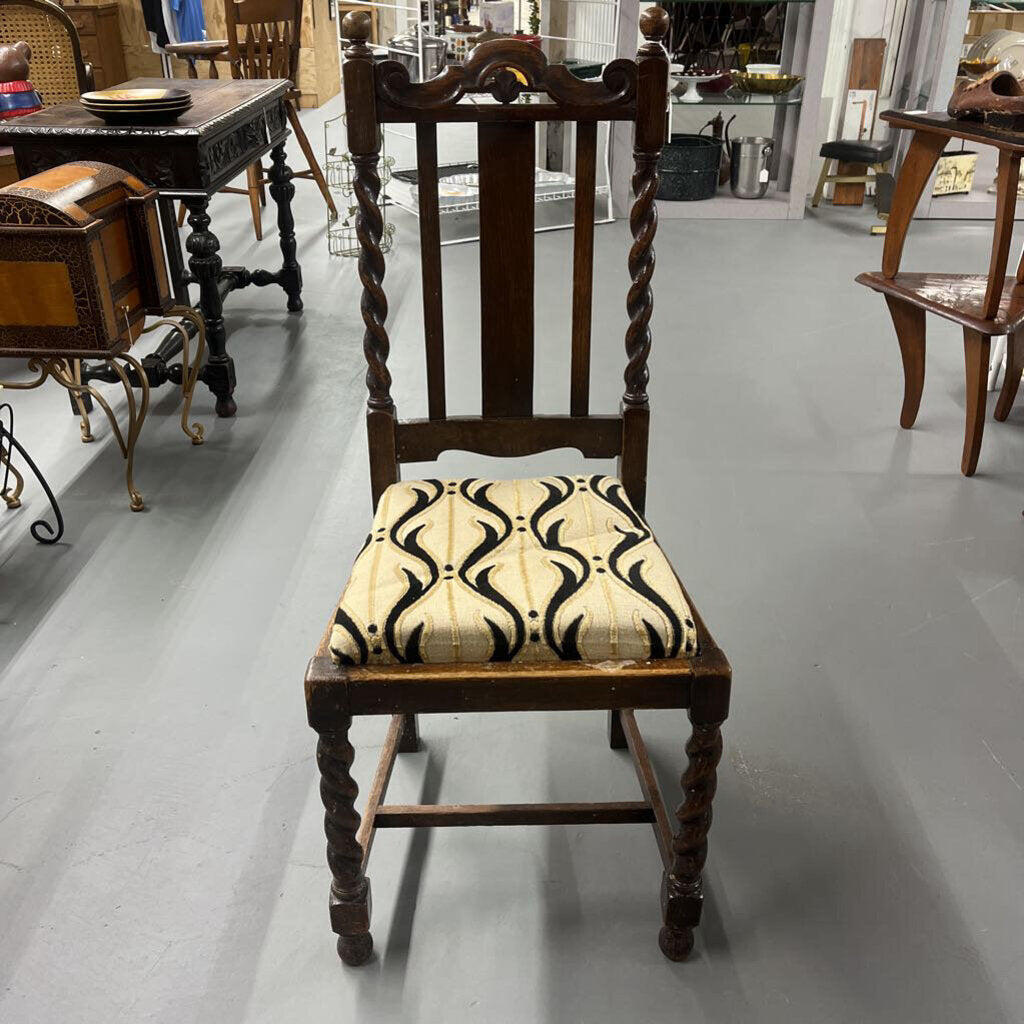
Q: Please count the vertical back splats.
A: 3